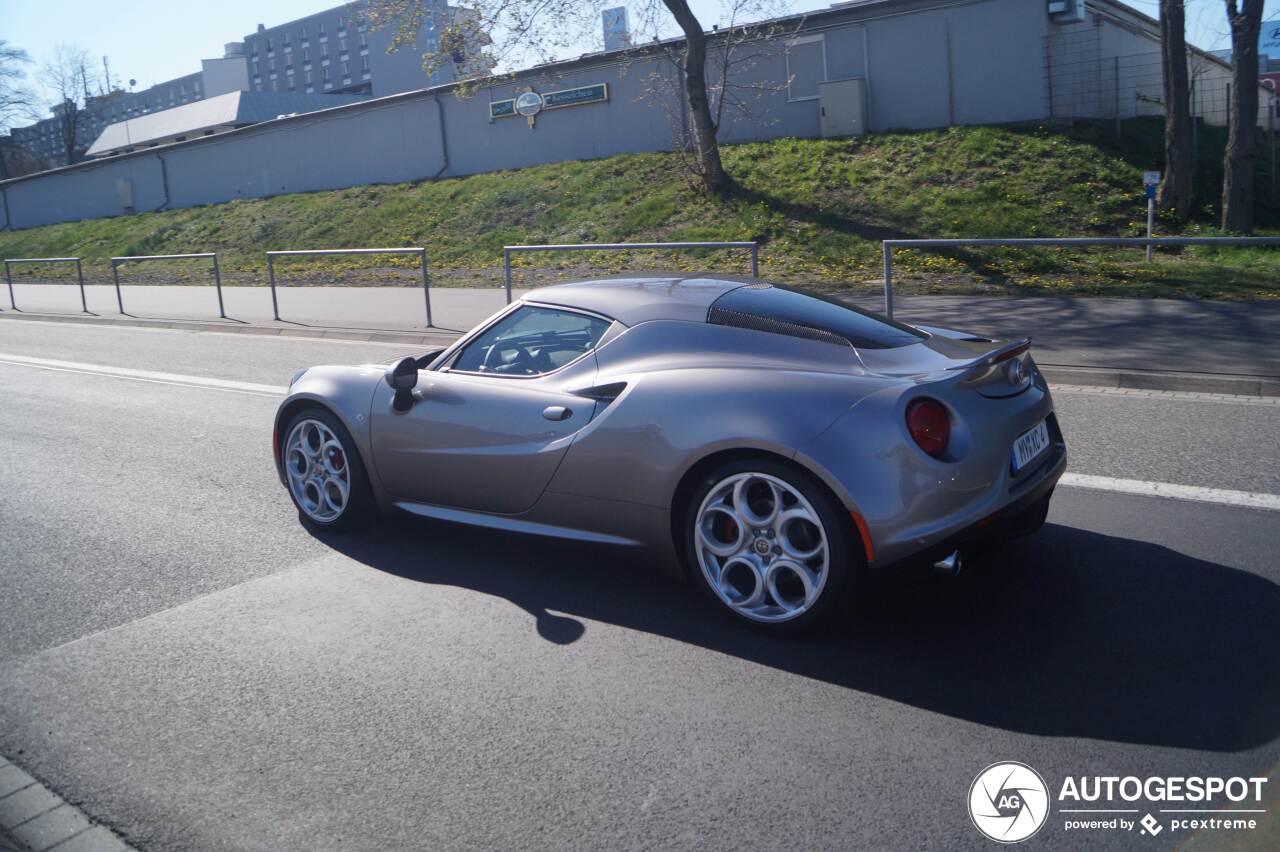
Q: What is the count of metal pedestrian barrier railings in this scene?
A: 5